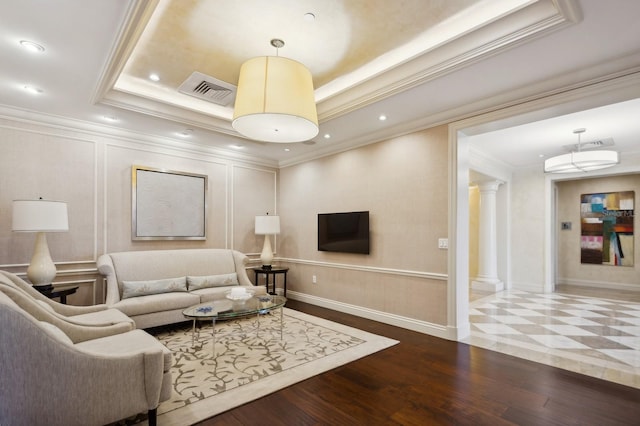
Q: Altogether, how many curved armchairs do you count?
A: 2